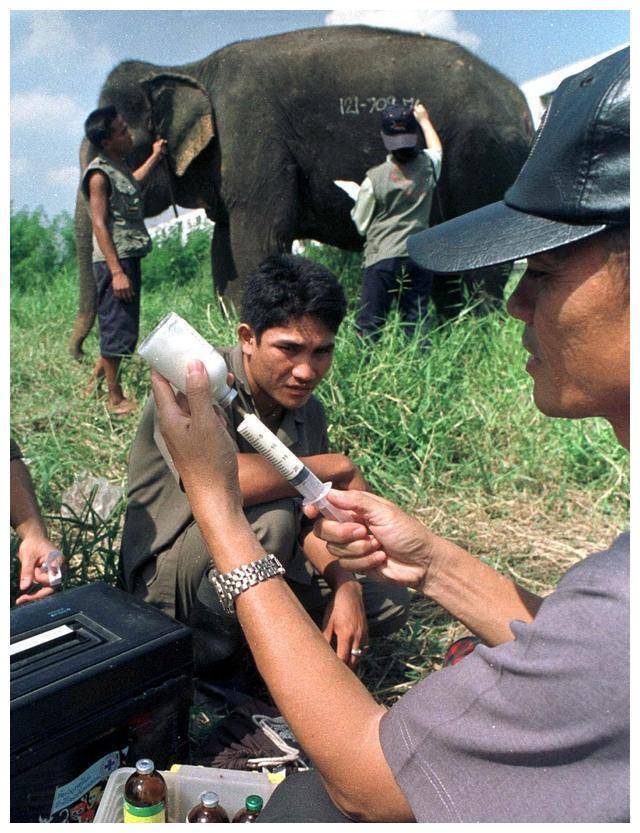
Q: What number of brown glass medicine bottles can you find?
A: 3